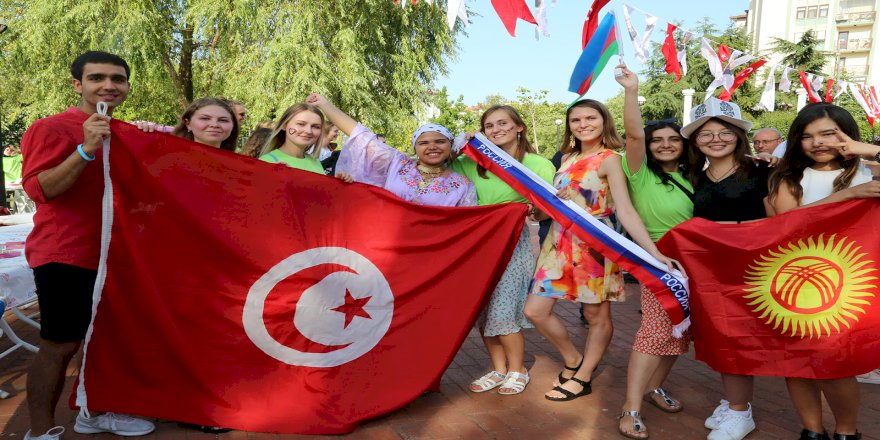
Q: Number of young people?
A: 9